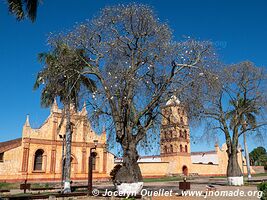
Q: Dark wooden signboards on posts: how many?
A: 2